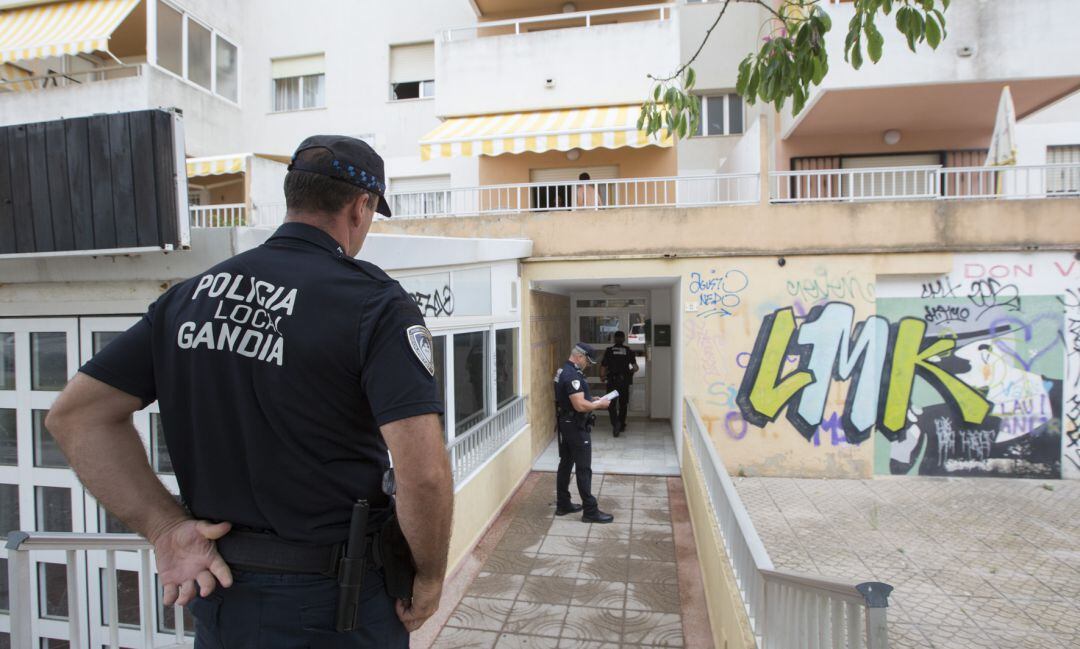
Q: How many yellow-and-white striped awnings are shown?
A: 3